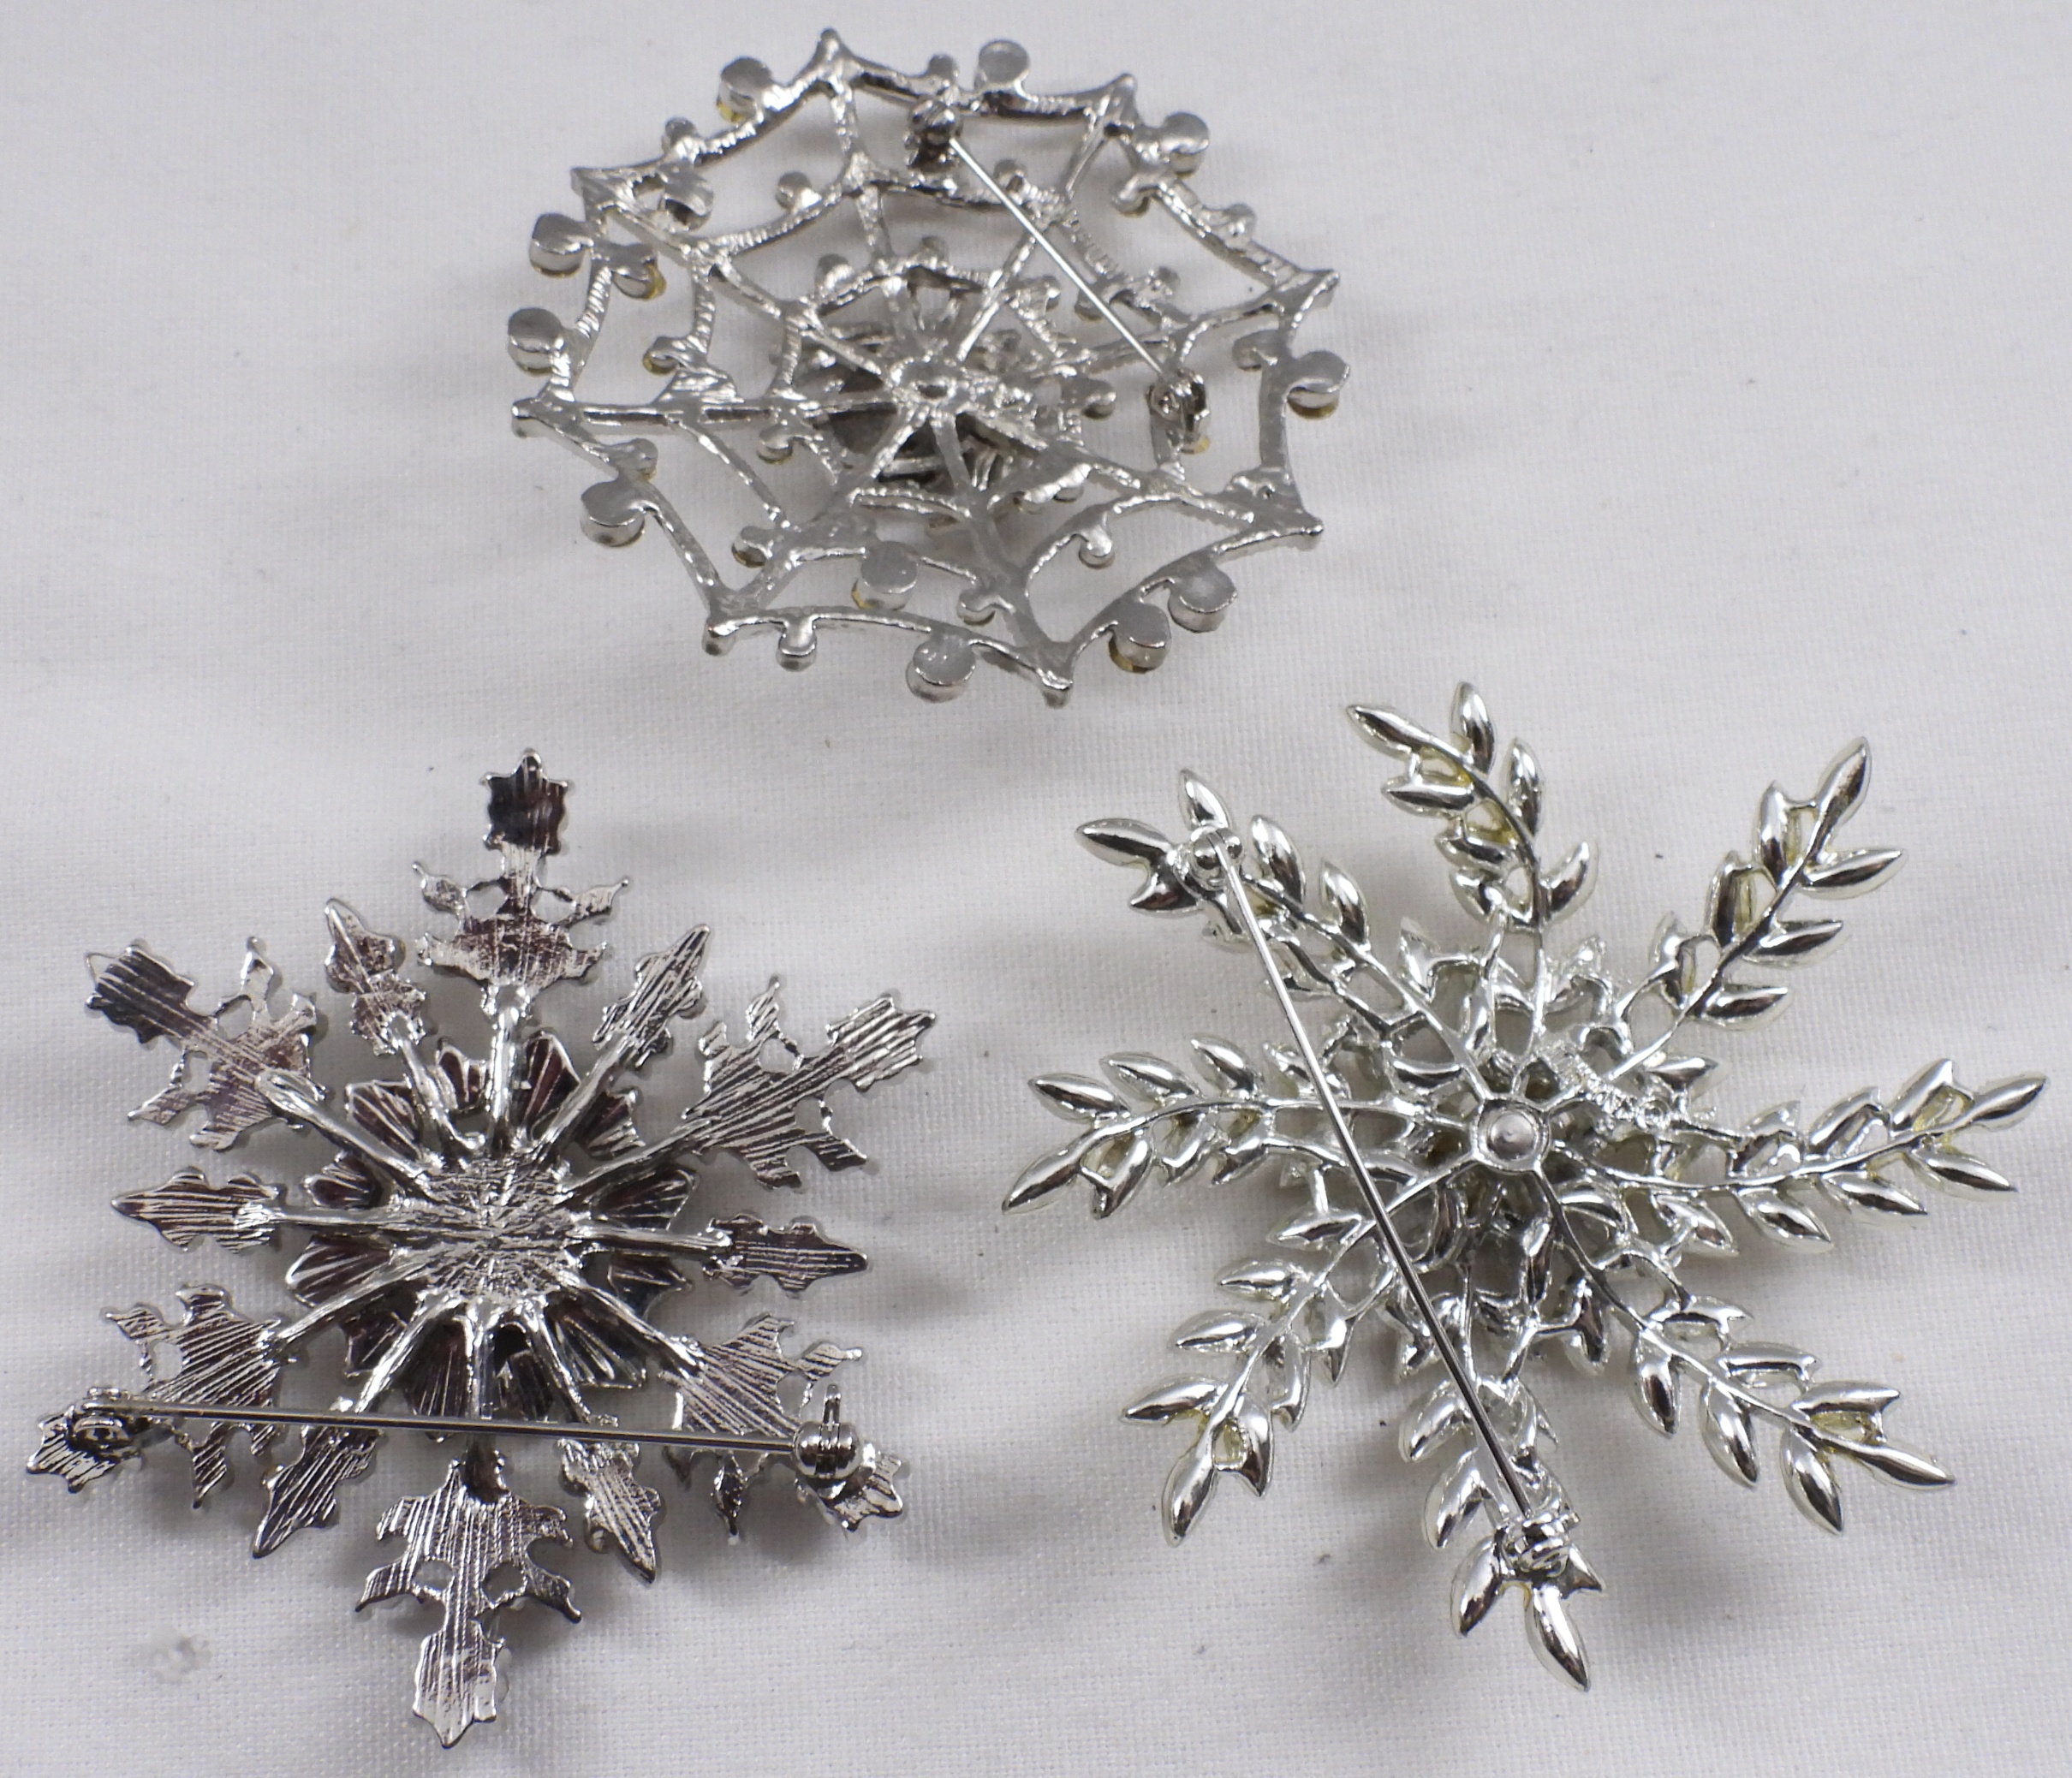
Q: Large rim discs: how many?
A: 10